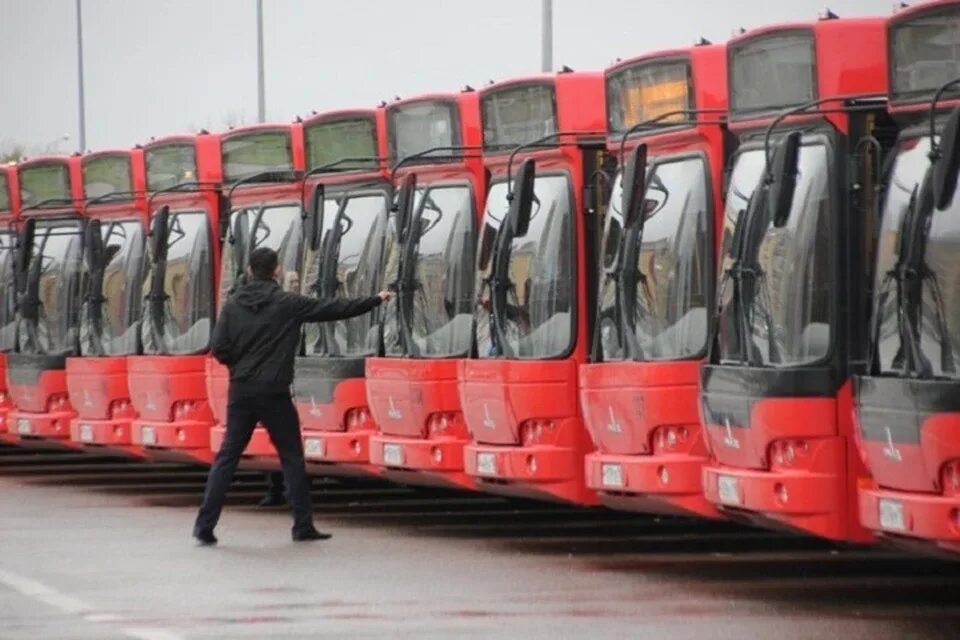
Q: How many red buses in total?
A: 11